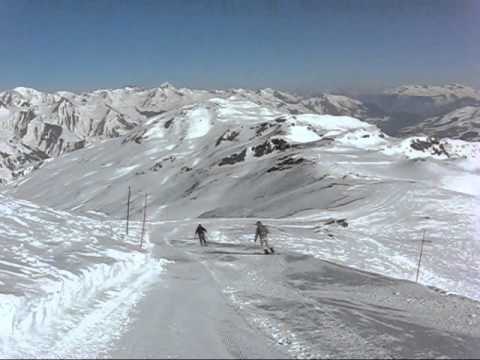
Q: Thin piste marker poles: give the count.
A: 3